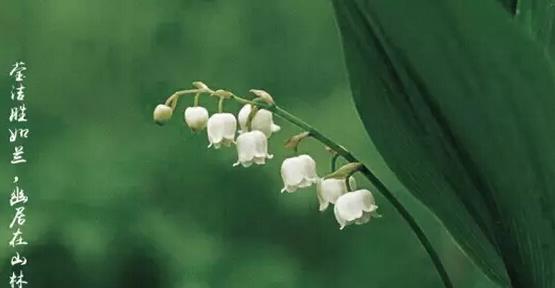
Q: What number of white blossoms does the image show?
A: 8